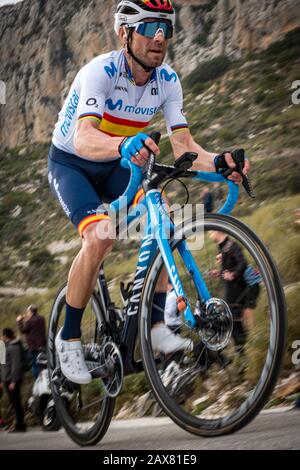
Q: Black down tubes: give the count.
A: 1